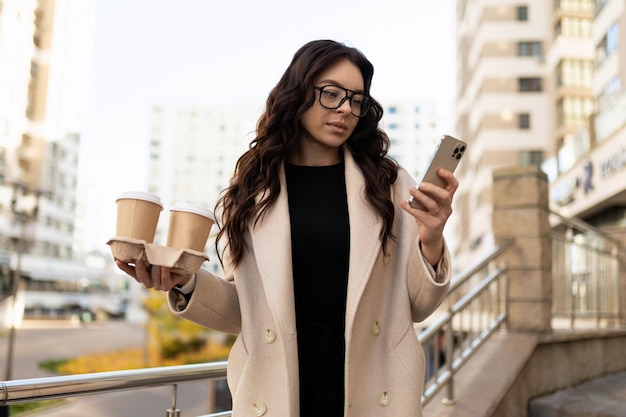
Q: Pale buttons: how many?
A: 4